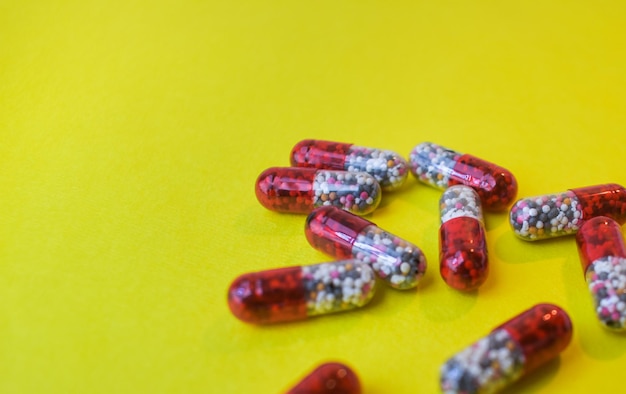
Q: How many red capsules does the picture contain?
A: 10